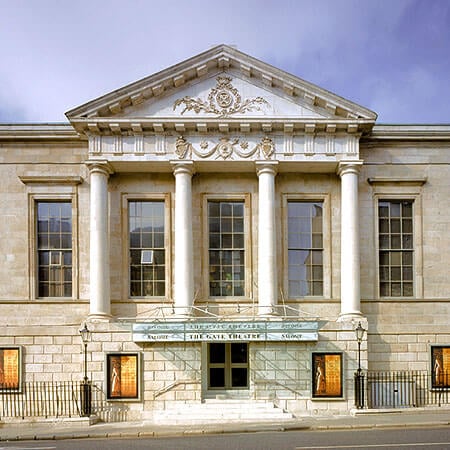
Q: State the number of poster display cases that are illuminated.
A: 4